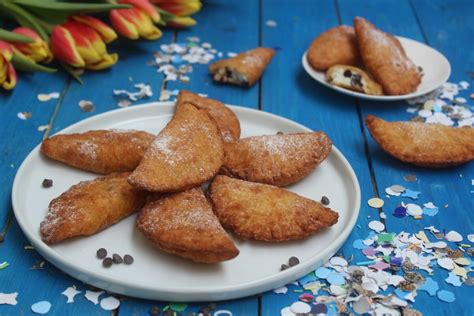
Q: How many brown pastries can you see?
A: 12